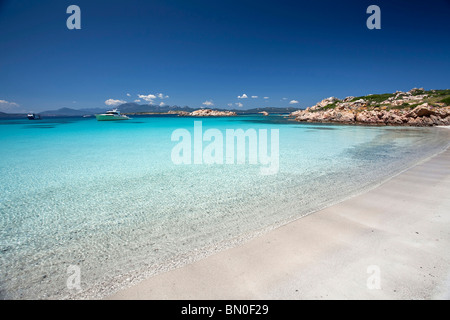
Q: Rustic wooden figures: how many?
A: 0